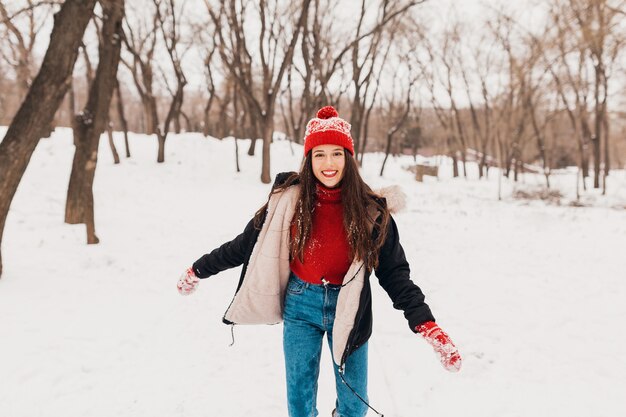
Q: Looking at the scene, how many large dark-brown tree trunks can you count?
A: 2